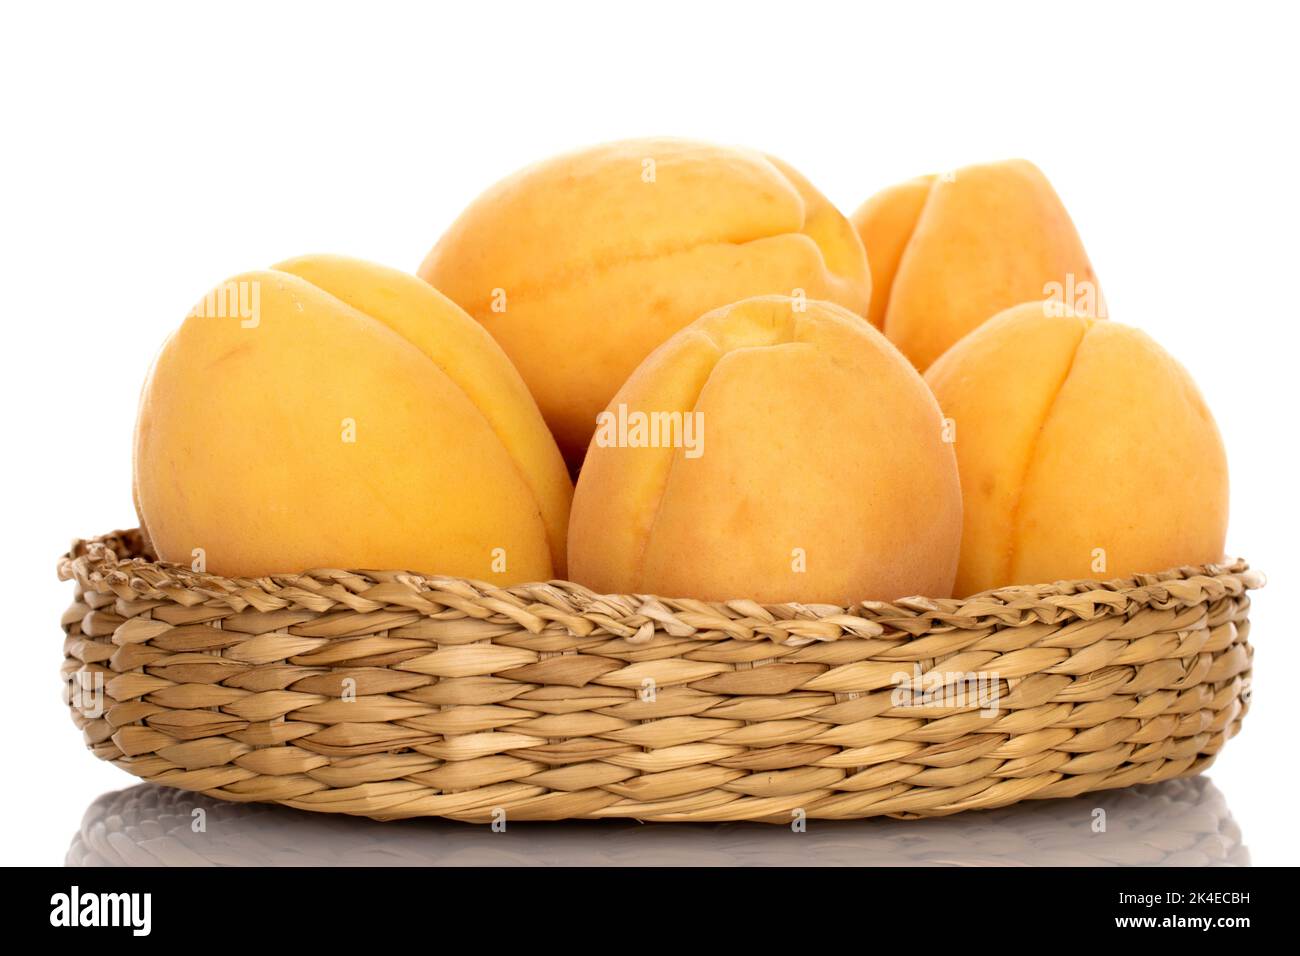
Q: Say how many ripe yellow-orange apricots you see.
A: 5